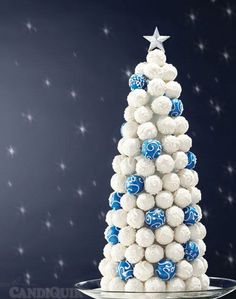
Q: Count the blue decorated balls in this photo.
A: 12